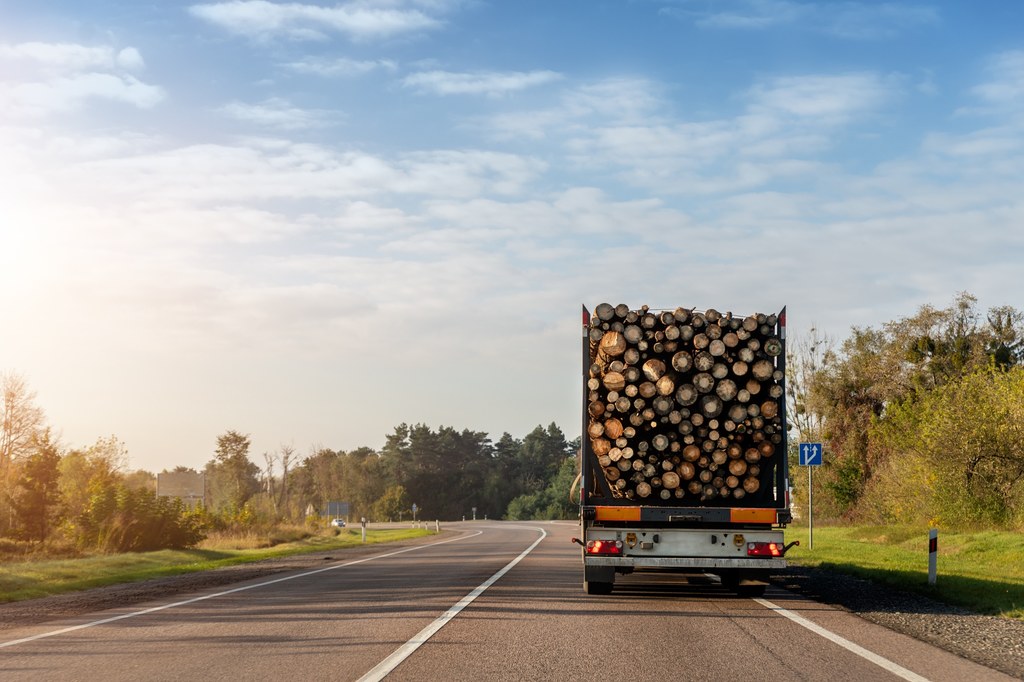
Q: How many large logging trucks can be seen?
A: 1